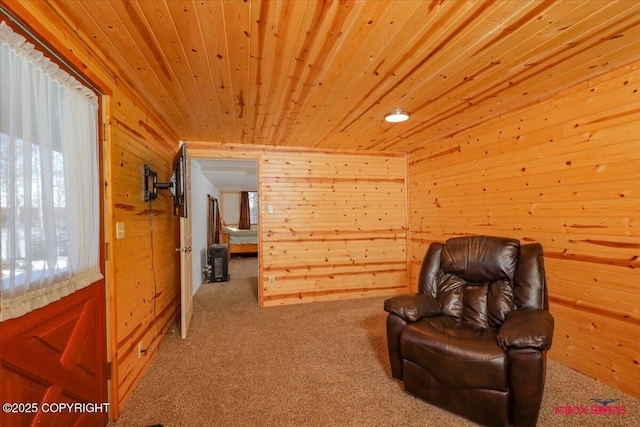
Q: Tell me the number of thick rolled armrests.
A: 2